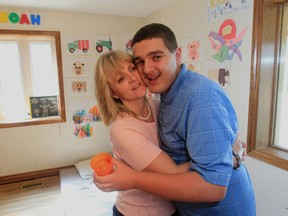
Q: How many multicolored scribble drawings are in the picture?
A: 3